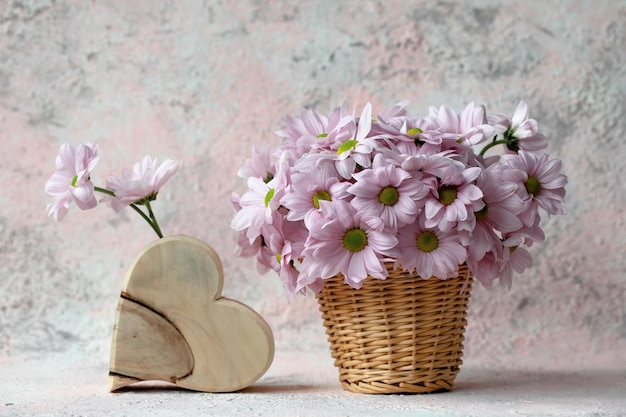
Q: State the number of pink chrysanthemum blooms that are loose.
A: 2